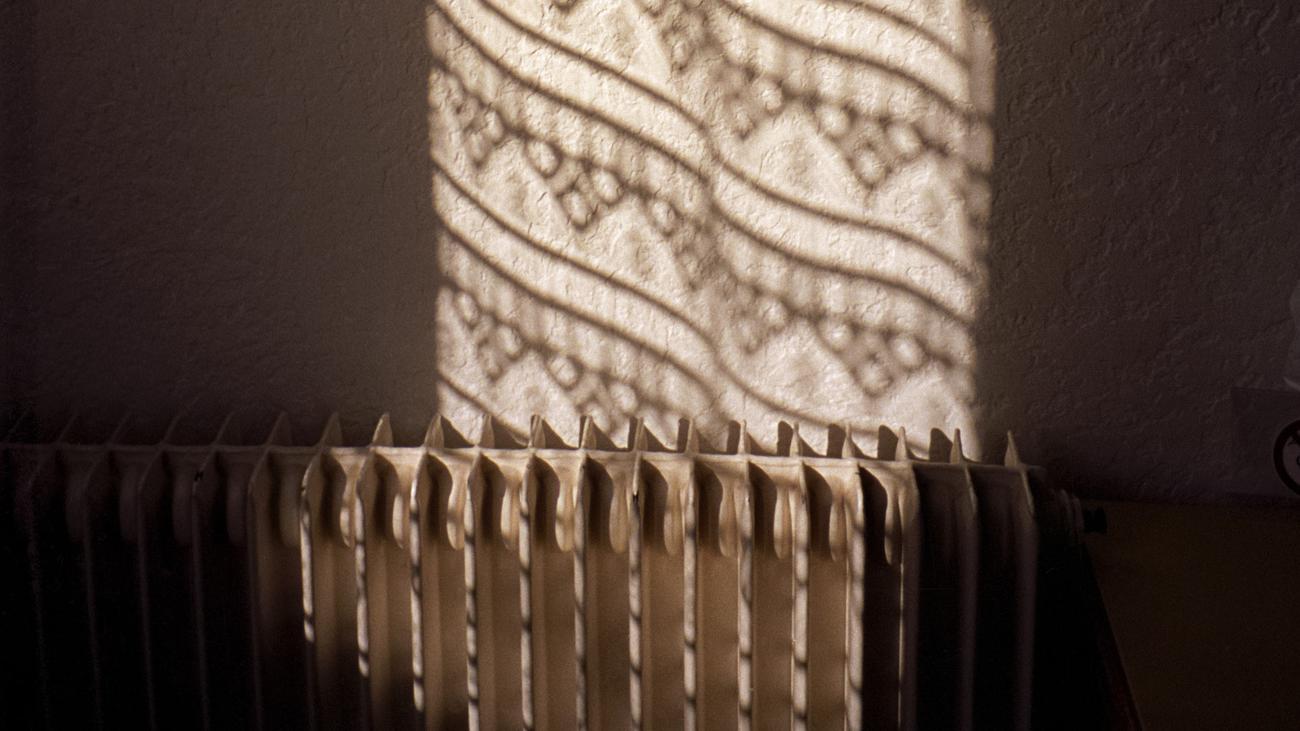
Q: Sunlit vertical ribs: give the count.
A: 11